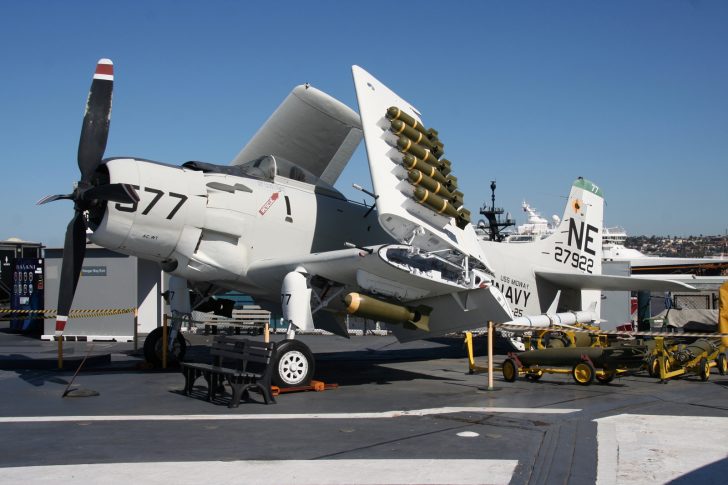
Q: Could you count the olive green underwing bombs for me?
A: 7